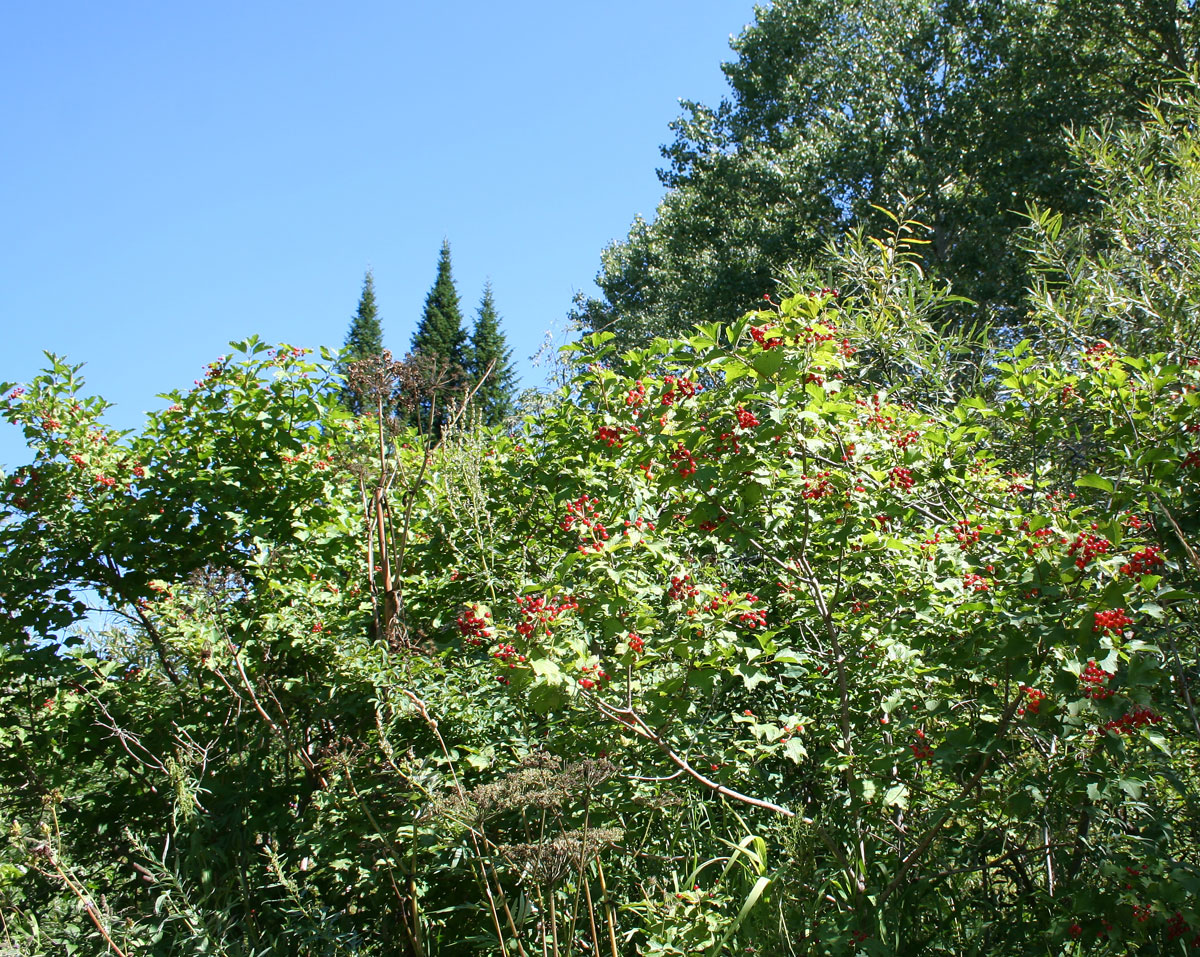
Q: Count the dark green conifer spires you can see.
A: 3